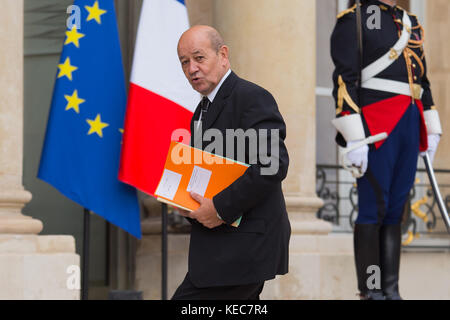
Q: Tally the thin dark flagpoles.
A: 2